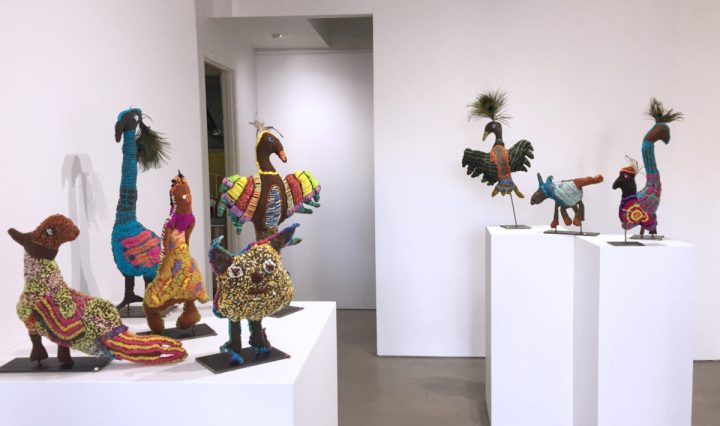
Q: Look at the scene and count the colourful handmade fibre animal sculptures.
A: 9